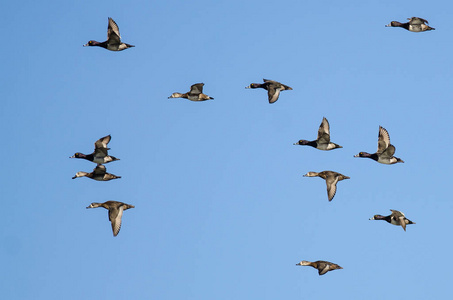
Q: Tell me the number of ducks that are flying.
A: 12